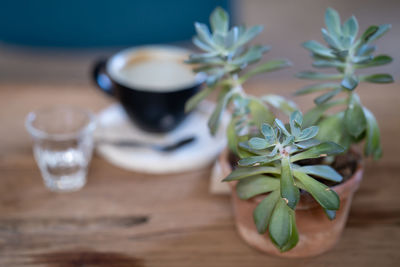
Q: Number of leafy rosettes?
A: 3